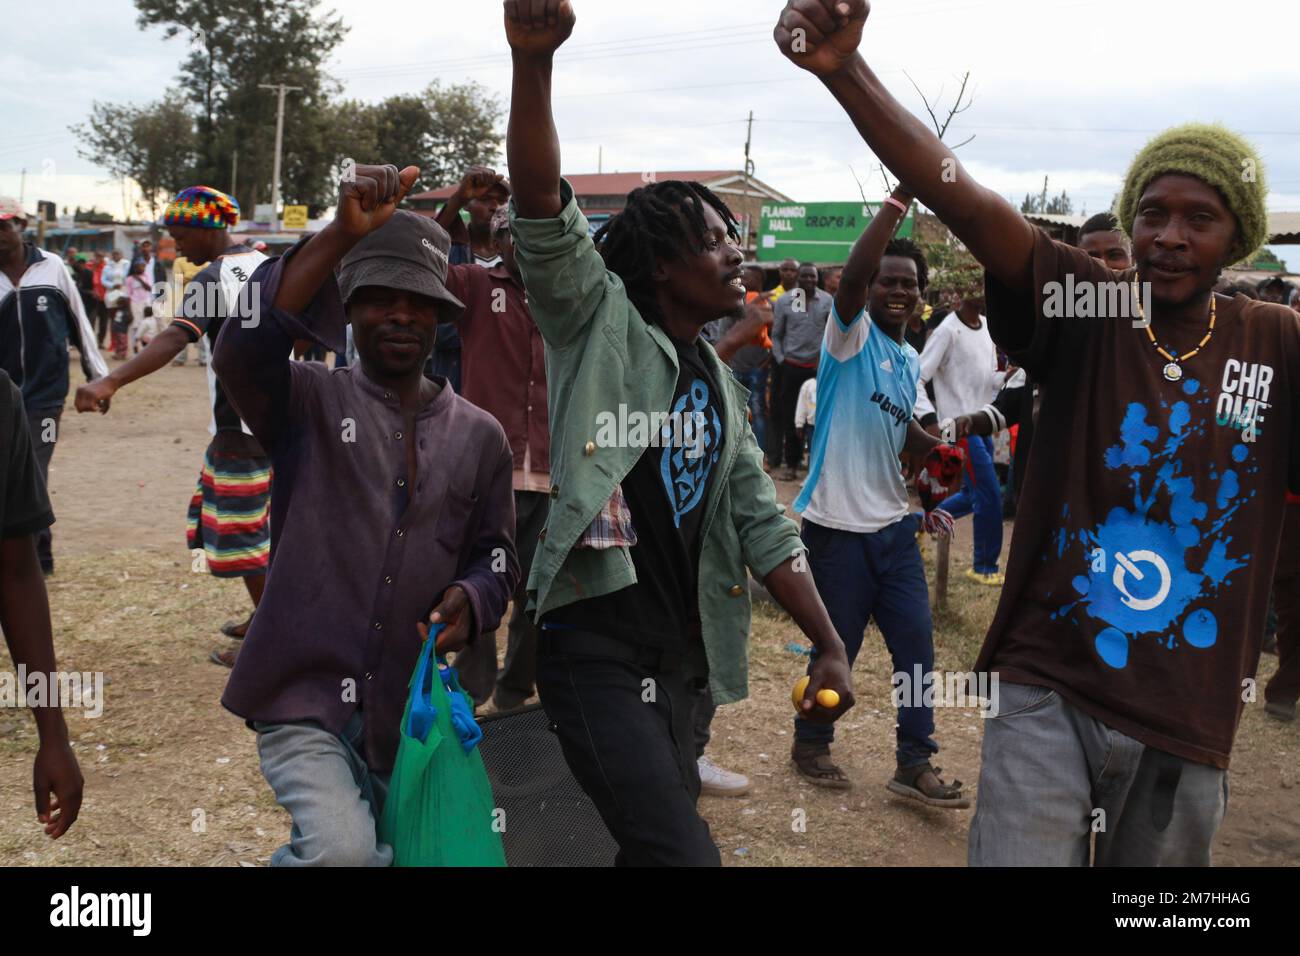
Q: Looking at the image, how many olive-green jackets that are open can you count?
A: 1